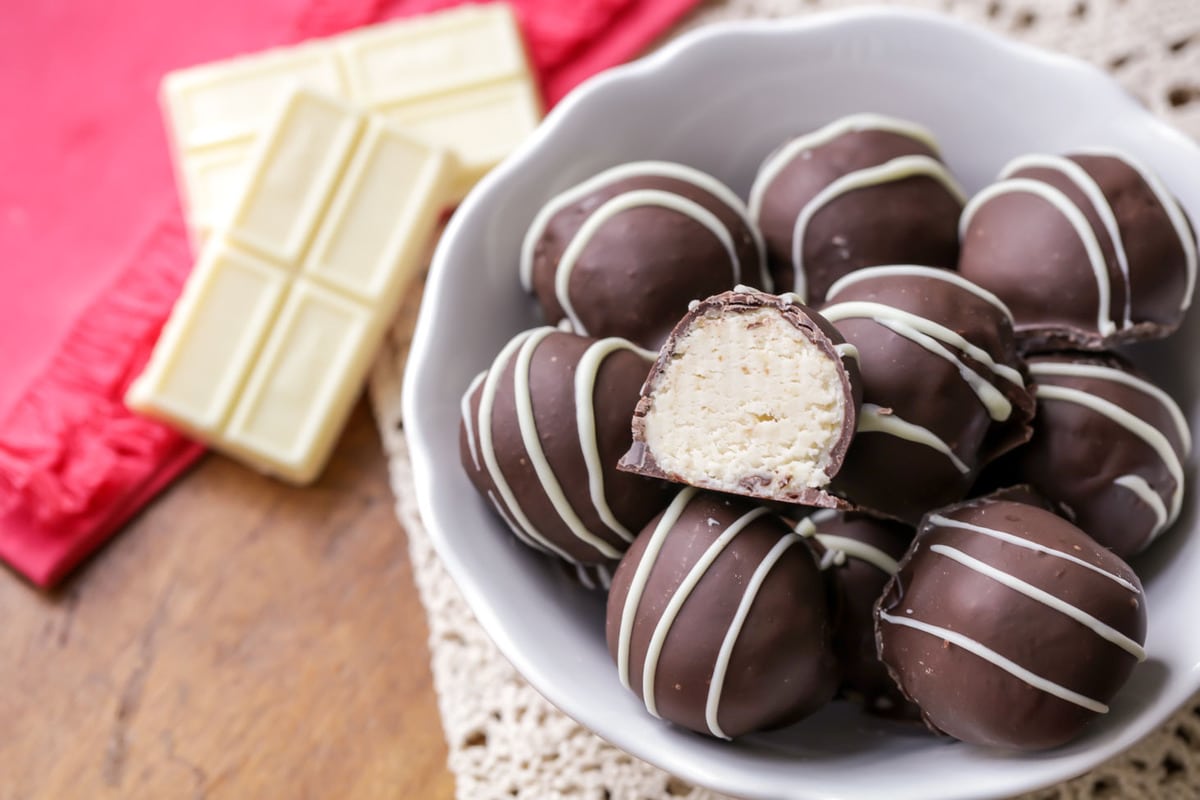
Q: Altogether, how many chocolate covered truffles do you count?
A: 10